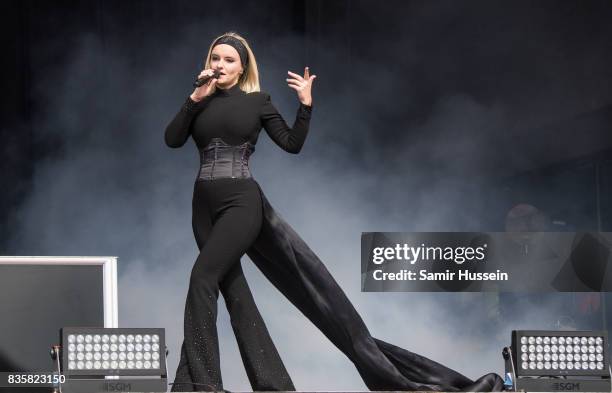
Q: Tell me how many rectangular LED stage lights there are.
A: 2